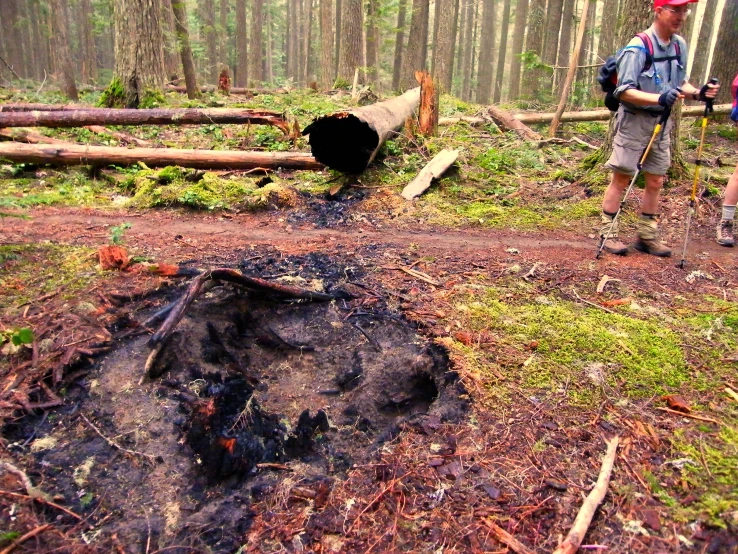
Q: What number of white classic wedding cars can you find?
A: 0